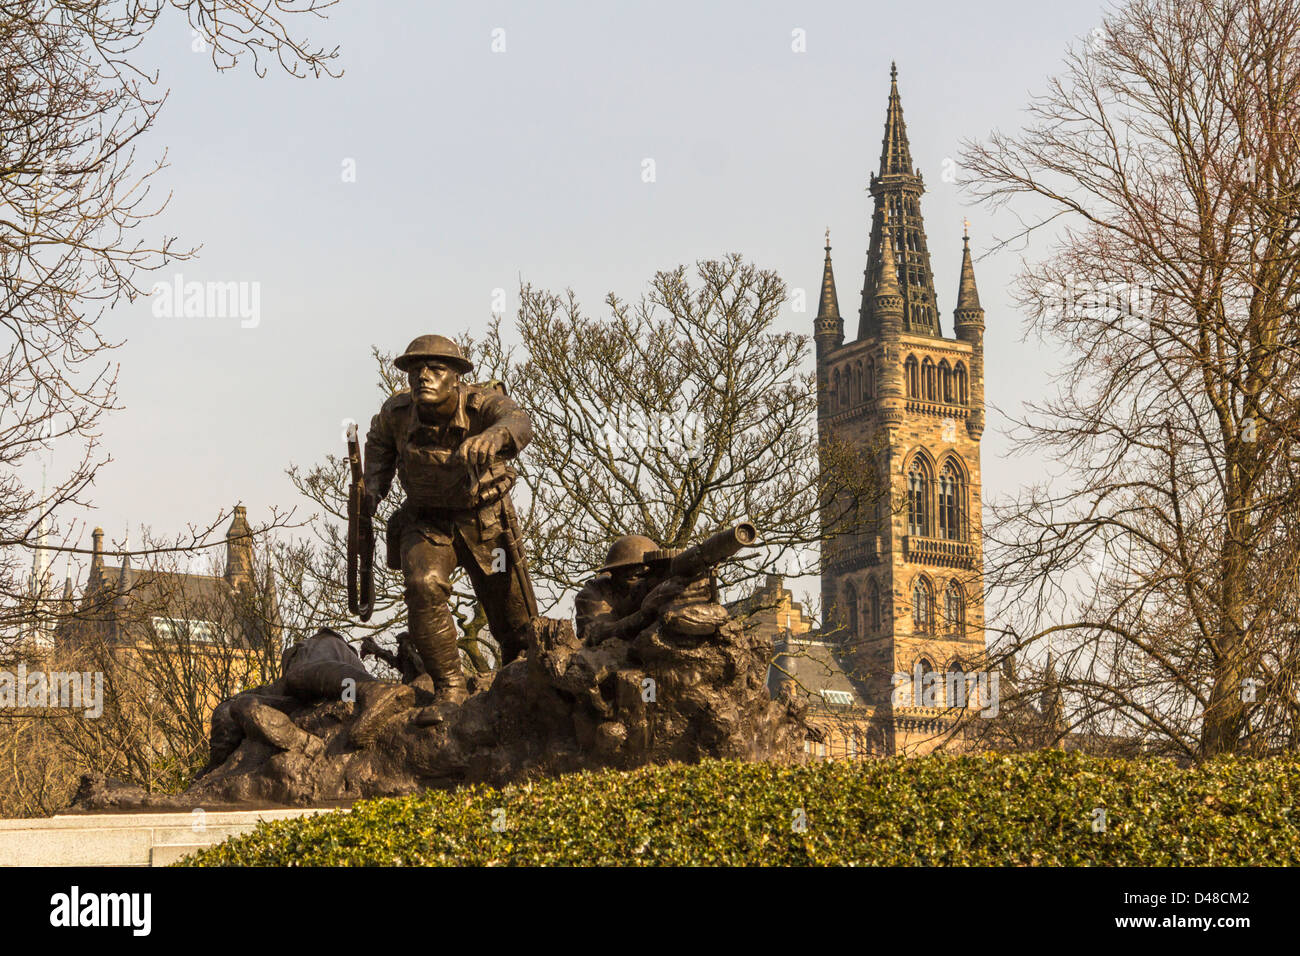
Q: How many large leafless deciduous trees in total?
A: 3